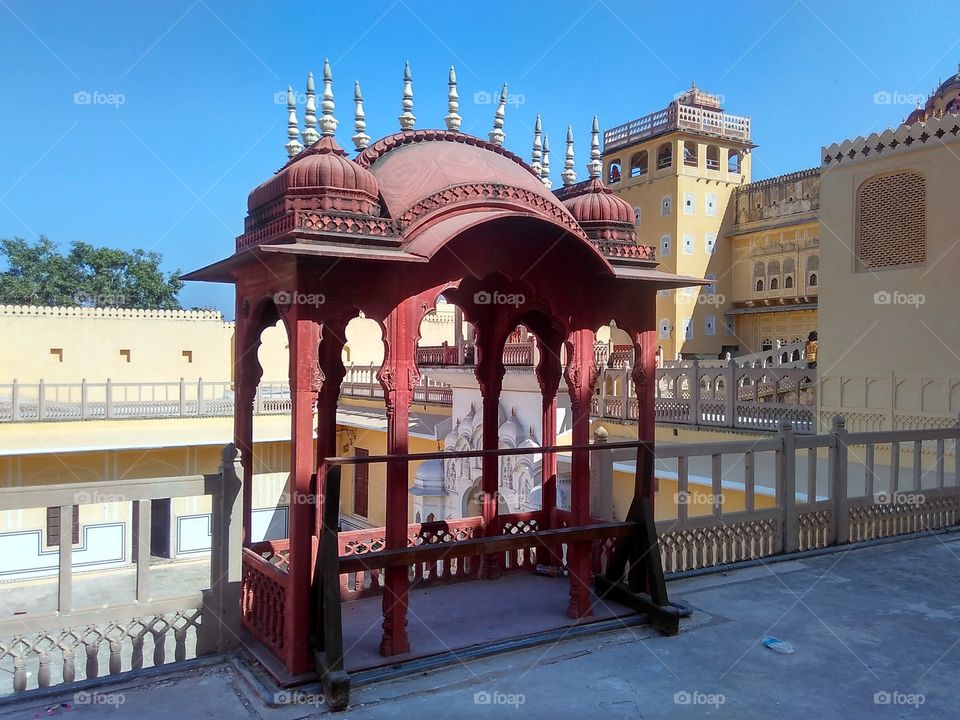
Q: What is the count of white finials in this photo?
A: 11